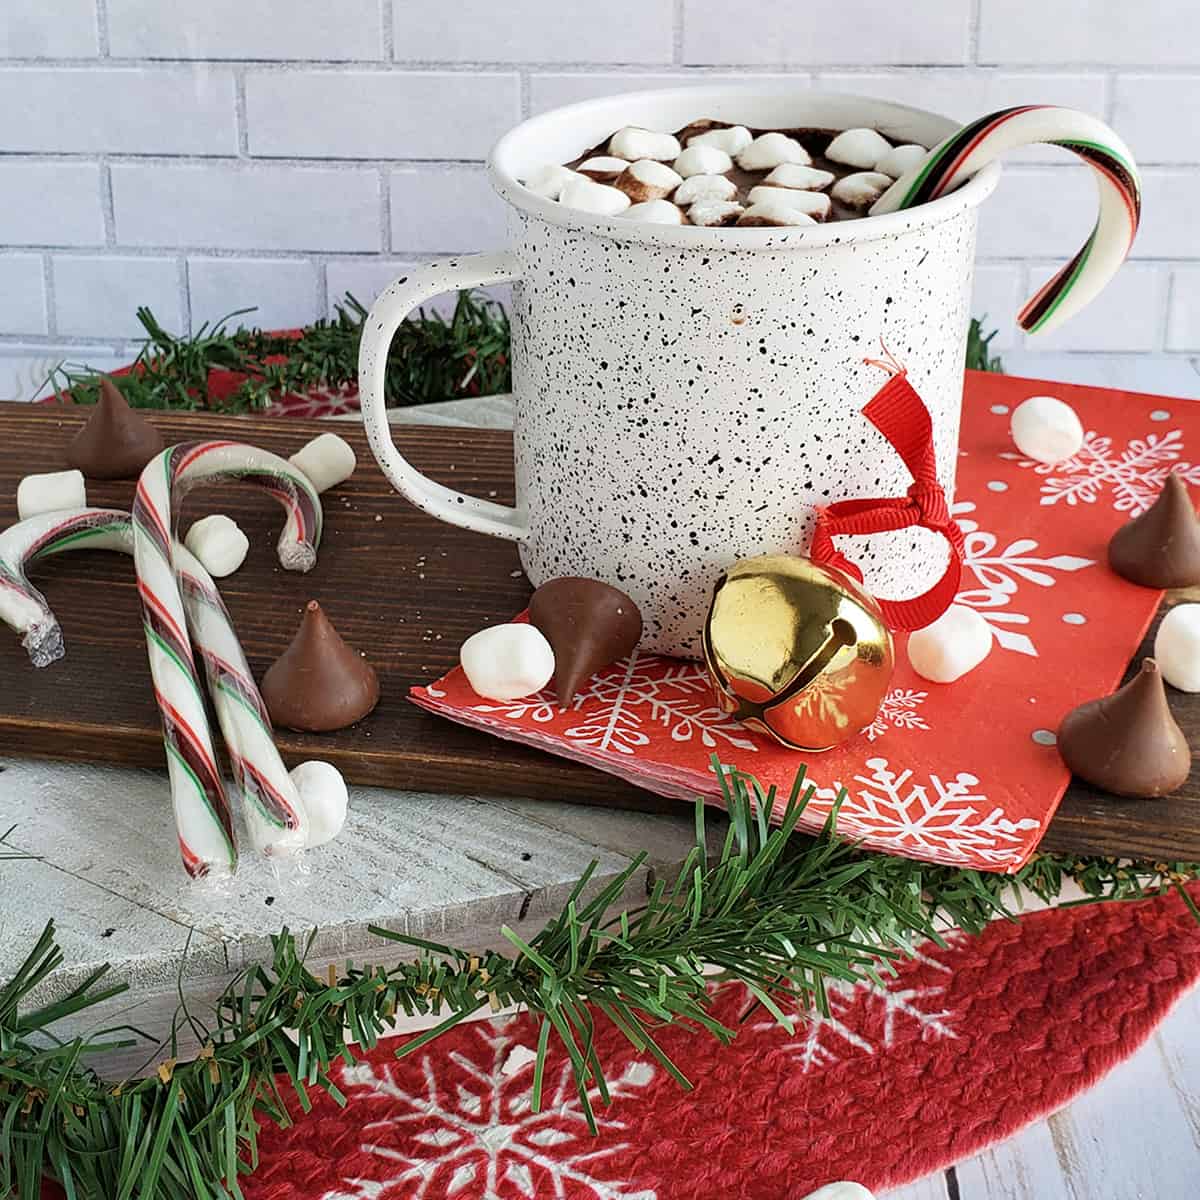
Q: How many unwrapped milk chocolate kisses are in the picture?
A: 5